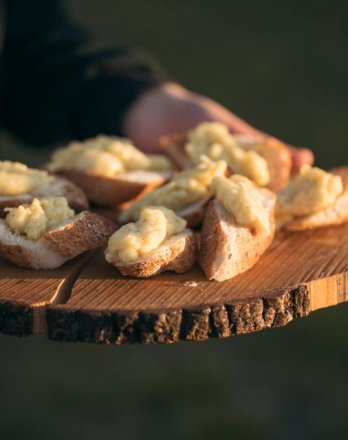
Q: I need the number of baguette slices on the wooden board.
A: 8